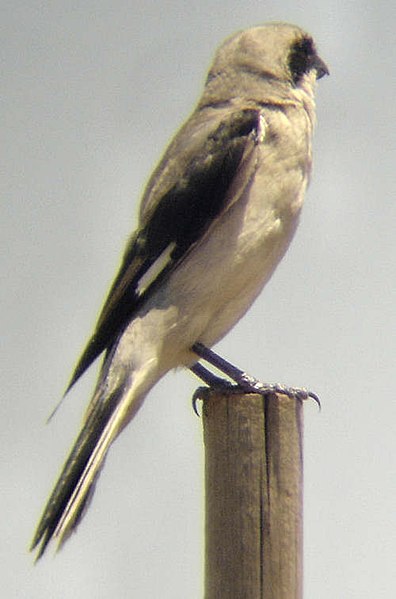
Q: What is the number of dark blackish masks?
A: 1